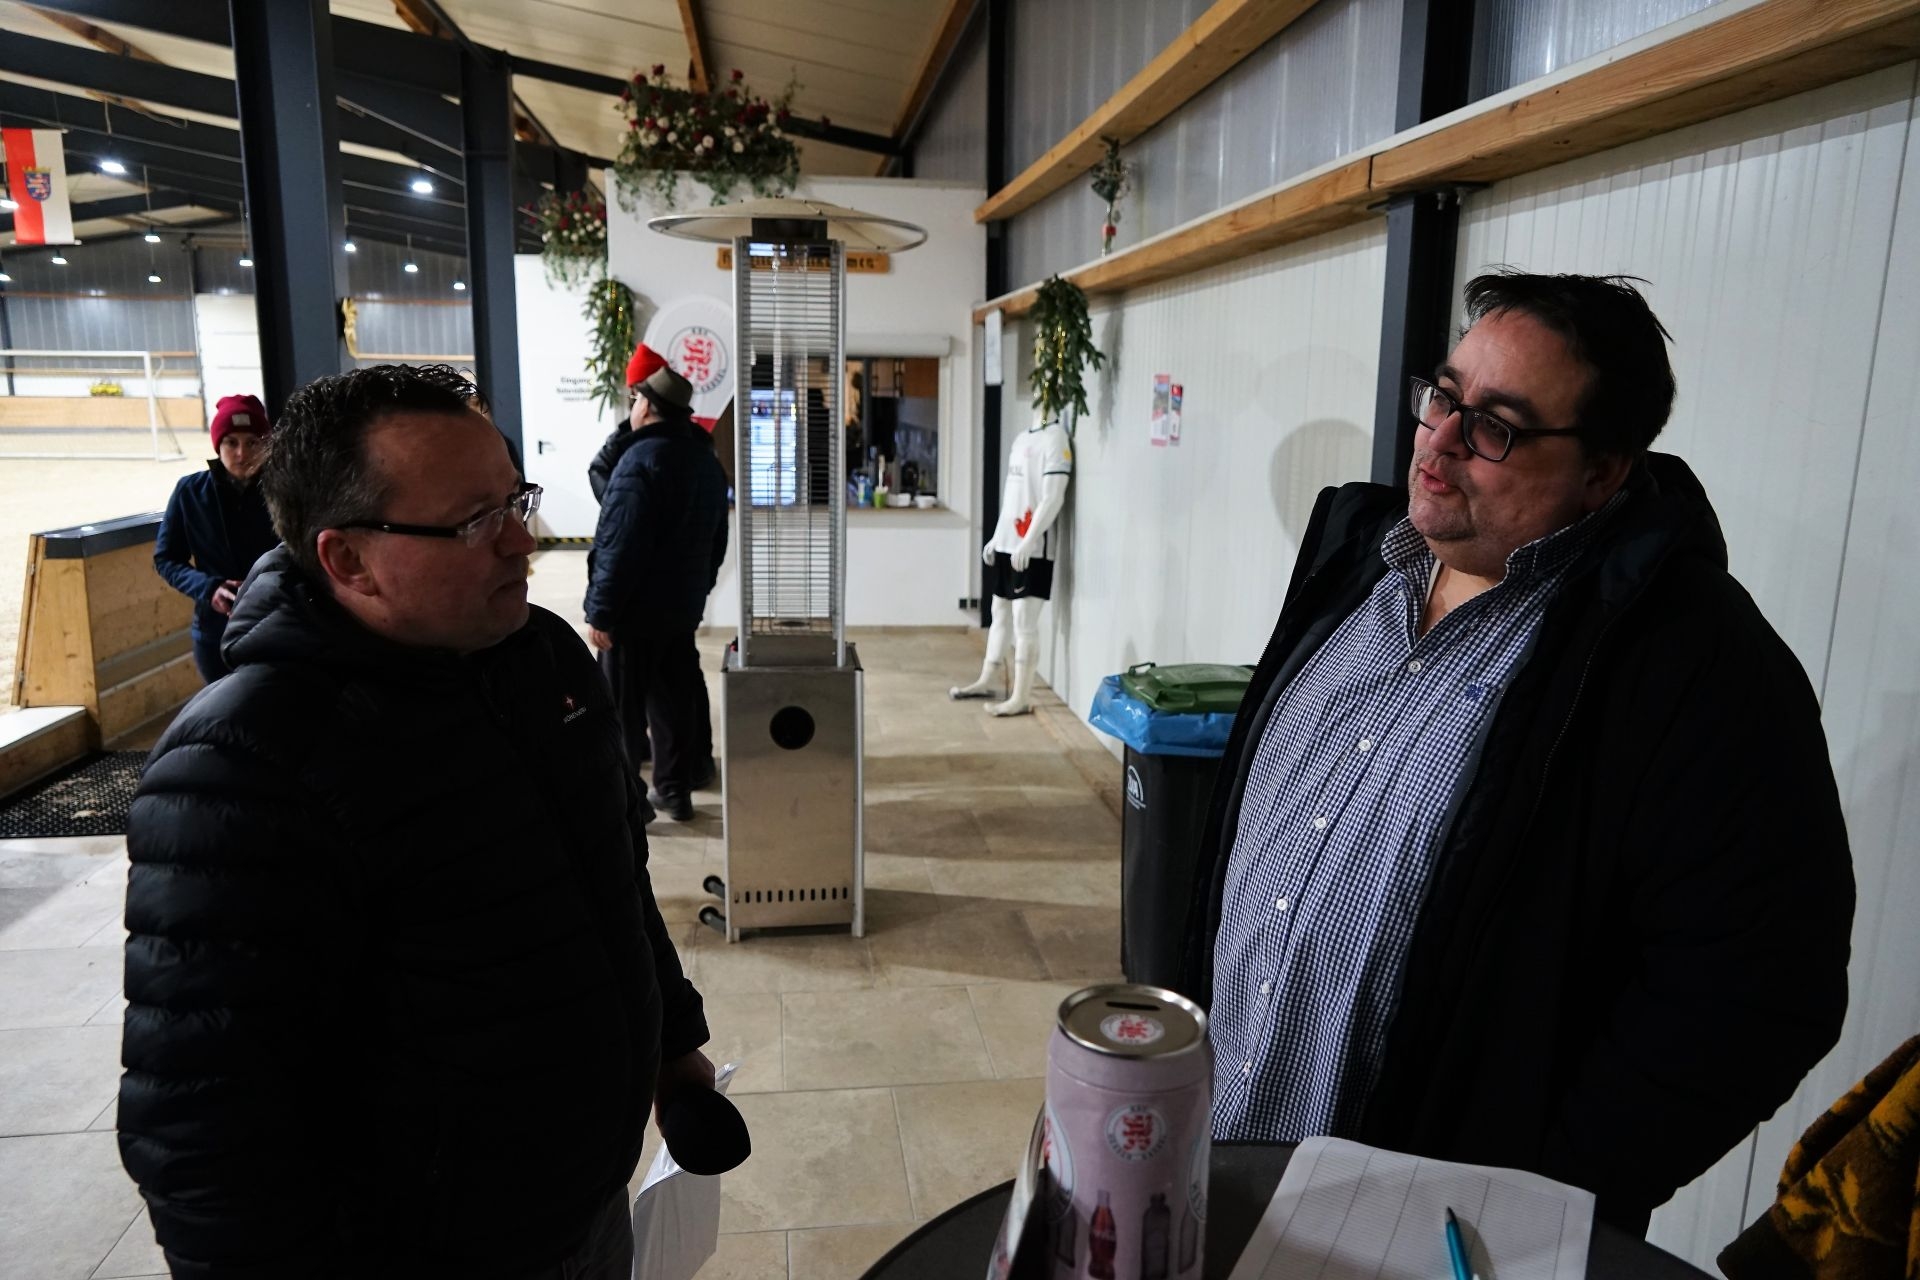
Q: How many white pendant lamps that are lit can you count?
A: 11